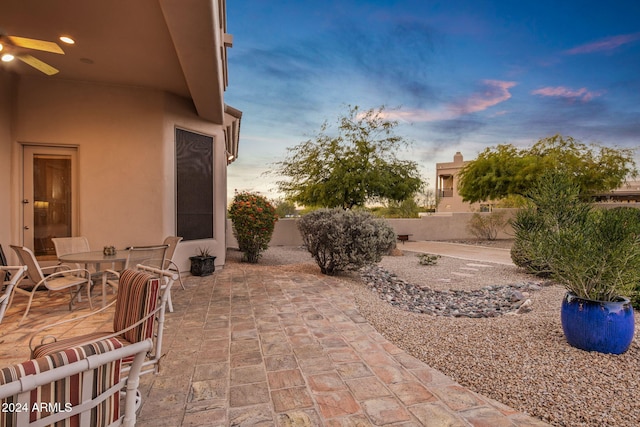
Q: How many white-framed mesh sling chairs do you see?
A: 4